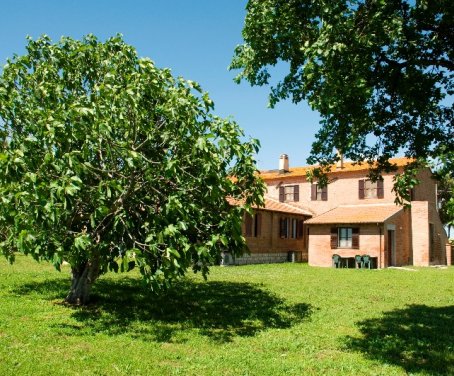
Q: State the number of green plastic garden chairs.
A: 3